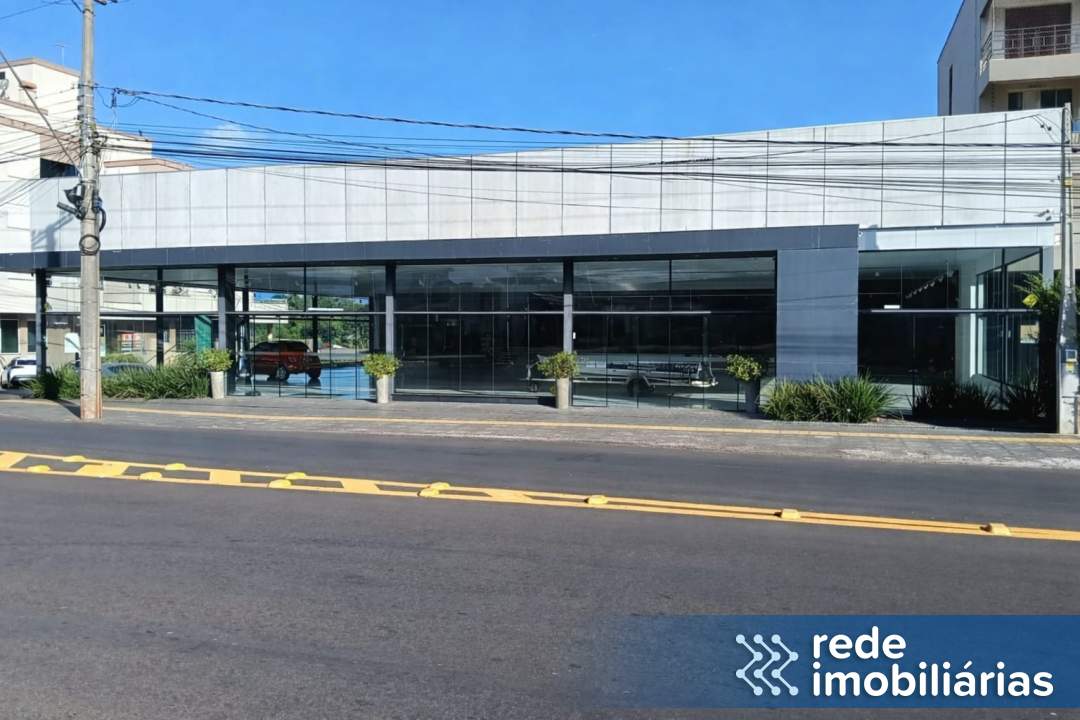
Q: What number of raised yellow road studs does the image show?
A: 11